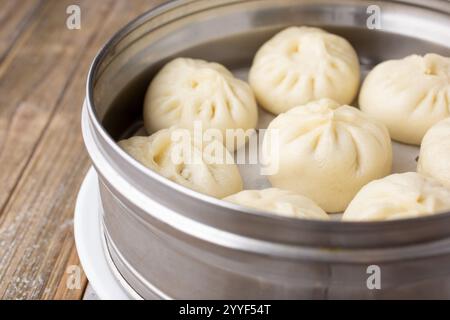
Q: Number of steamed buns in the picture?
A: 8